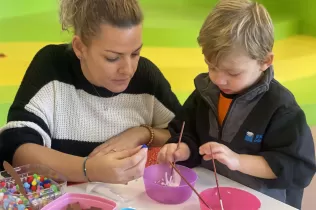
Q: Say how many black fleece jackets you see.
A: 1